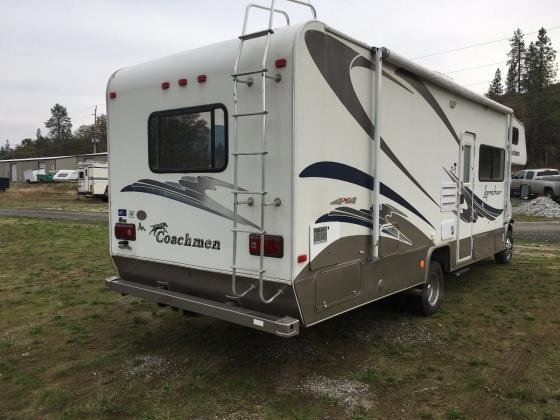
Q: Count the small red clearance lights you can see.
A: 5